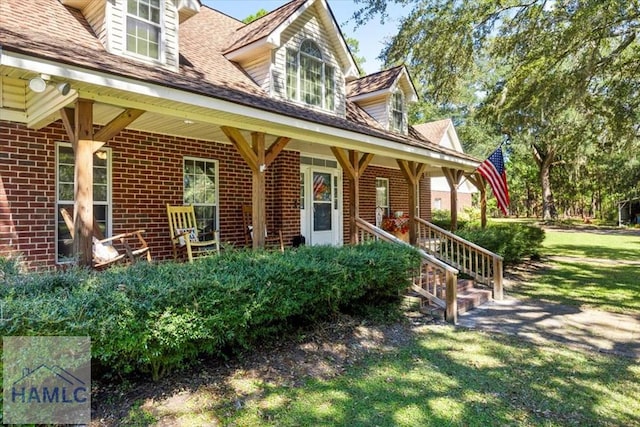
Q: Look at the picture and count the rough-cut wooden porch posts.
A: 6